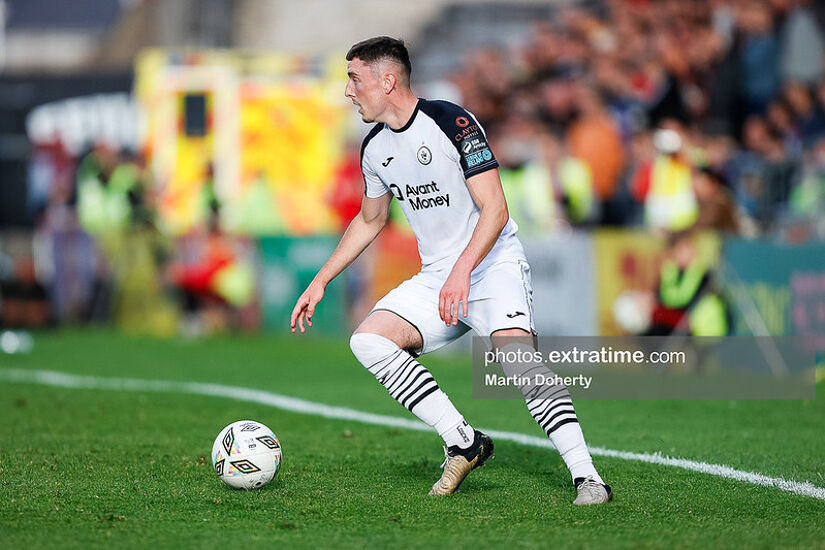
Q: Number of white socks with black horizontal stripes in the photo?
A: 2